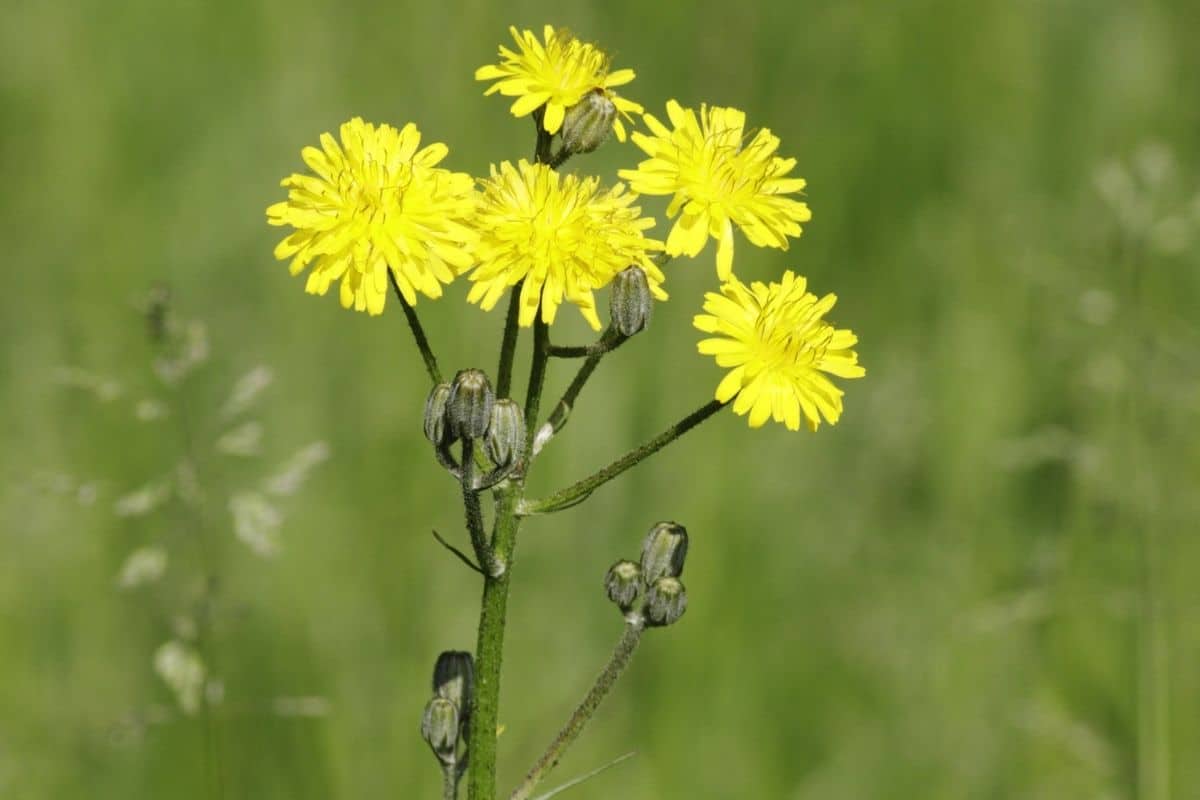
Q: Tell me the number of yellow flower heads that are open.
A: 5